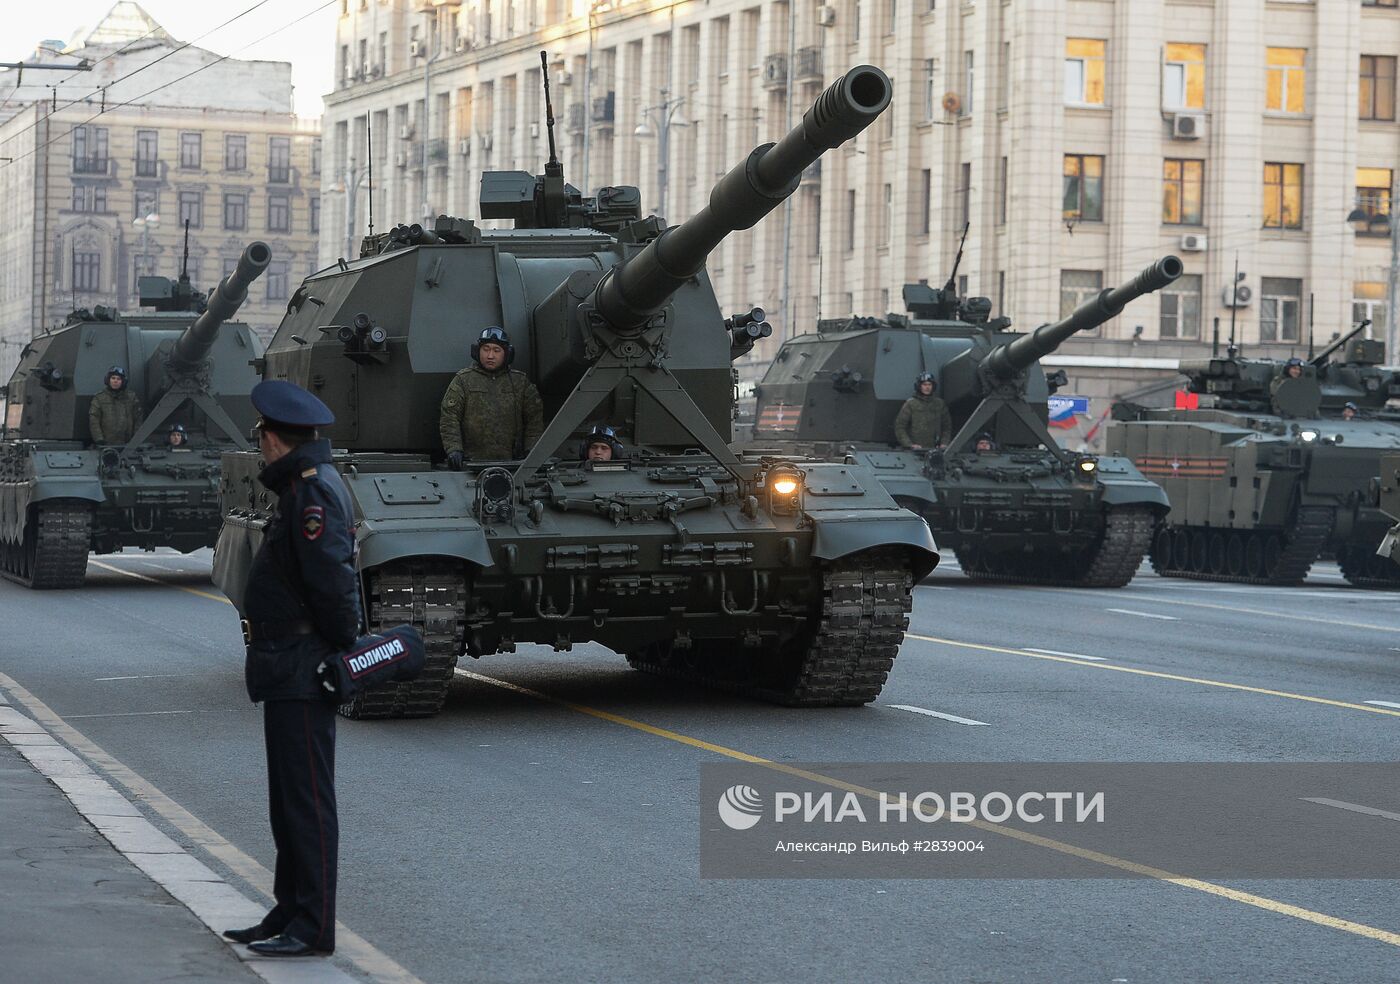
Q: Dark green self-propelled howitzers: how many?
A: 3